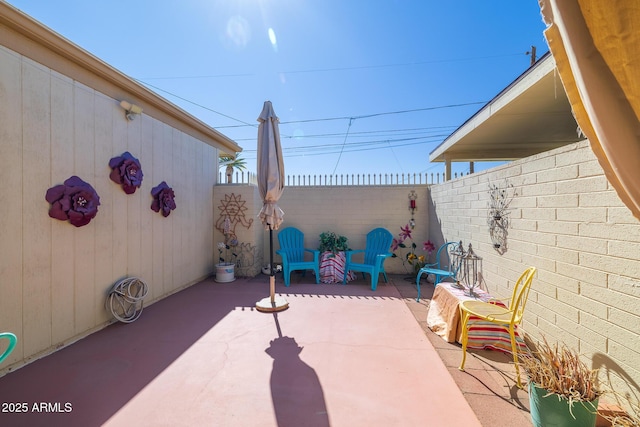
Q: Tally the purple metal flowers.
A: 3